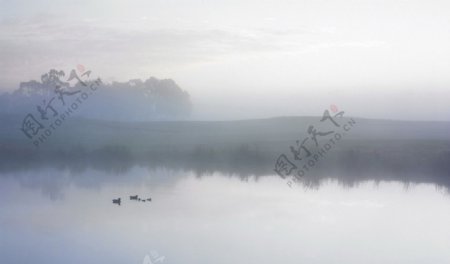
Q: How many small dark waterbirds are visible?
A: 5